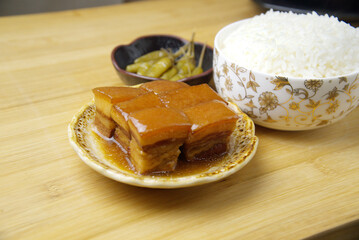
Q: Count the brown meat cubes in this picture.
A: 6